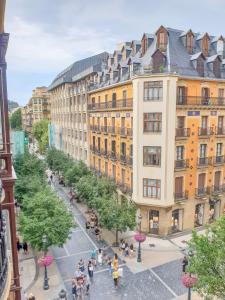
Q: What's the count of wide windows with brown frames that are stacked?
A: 4